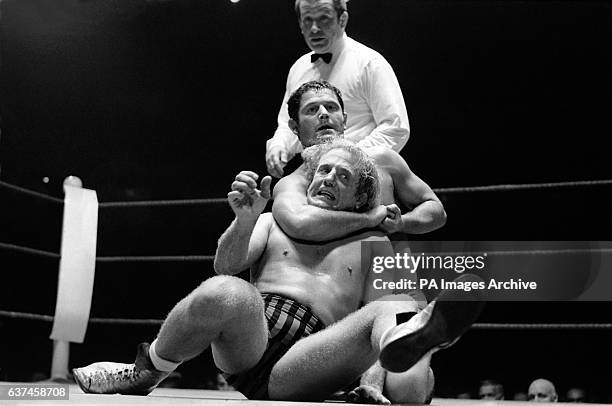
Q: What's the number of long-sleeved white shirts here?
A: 1